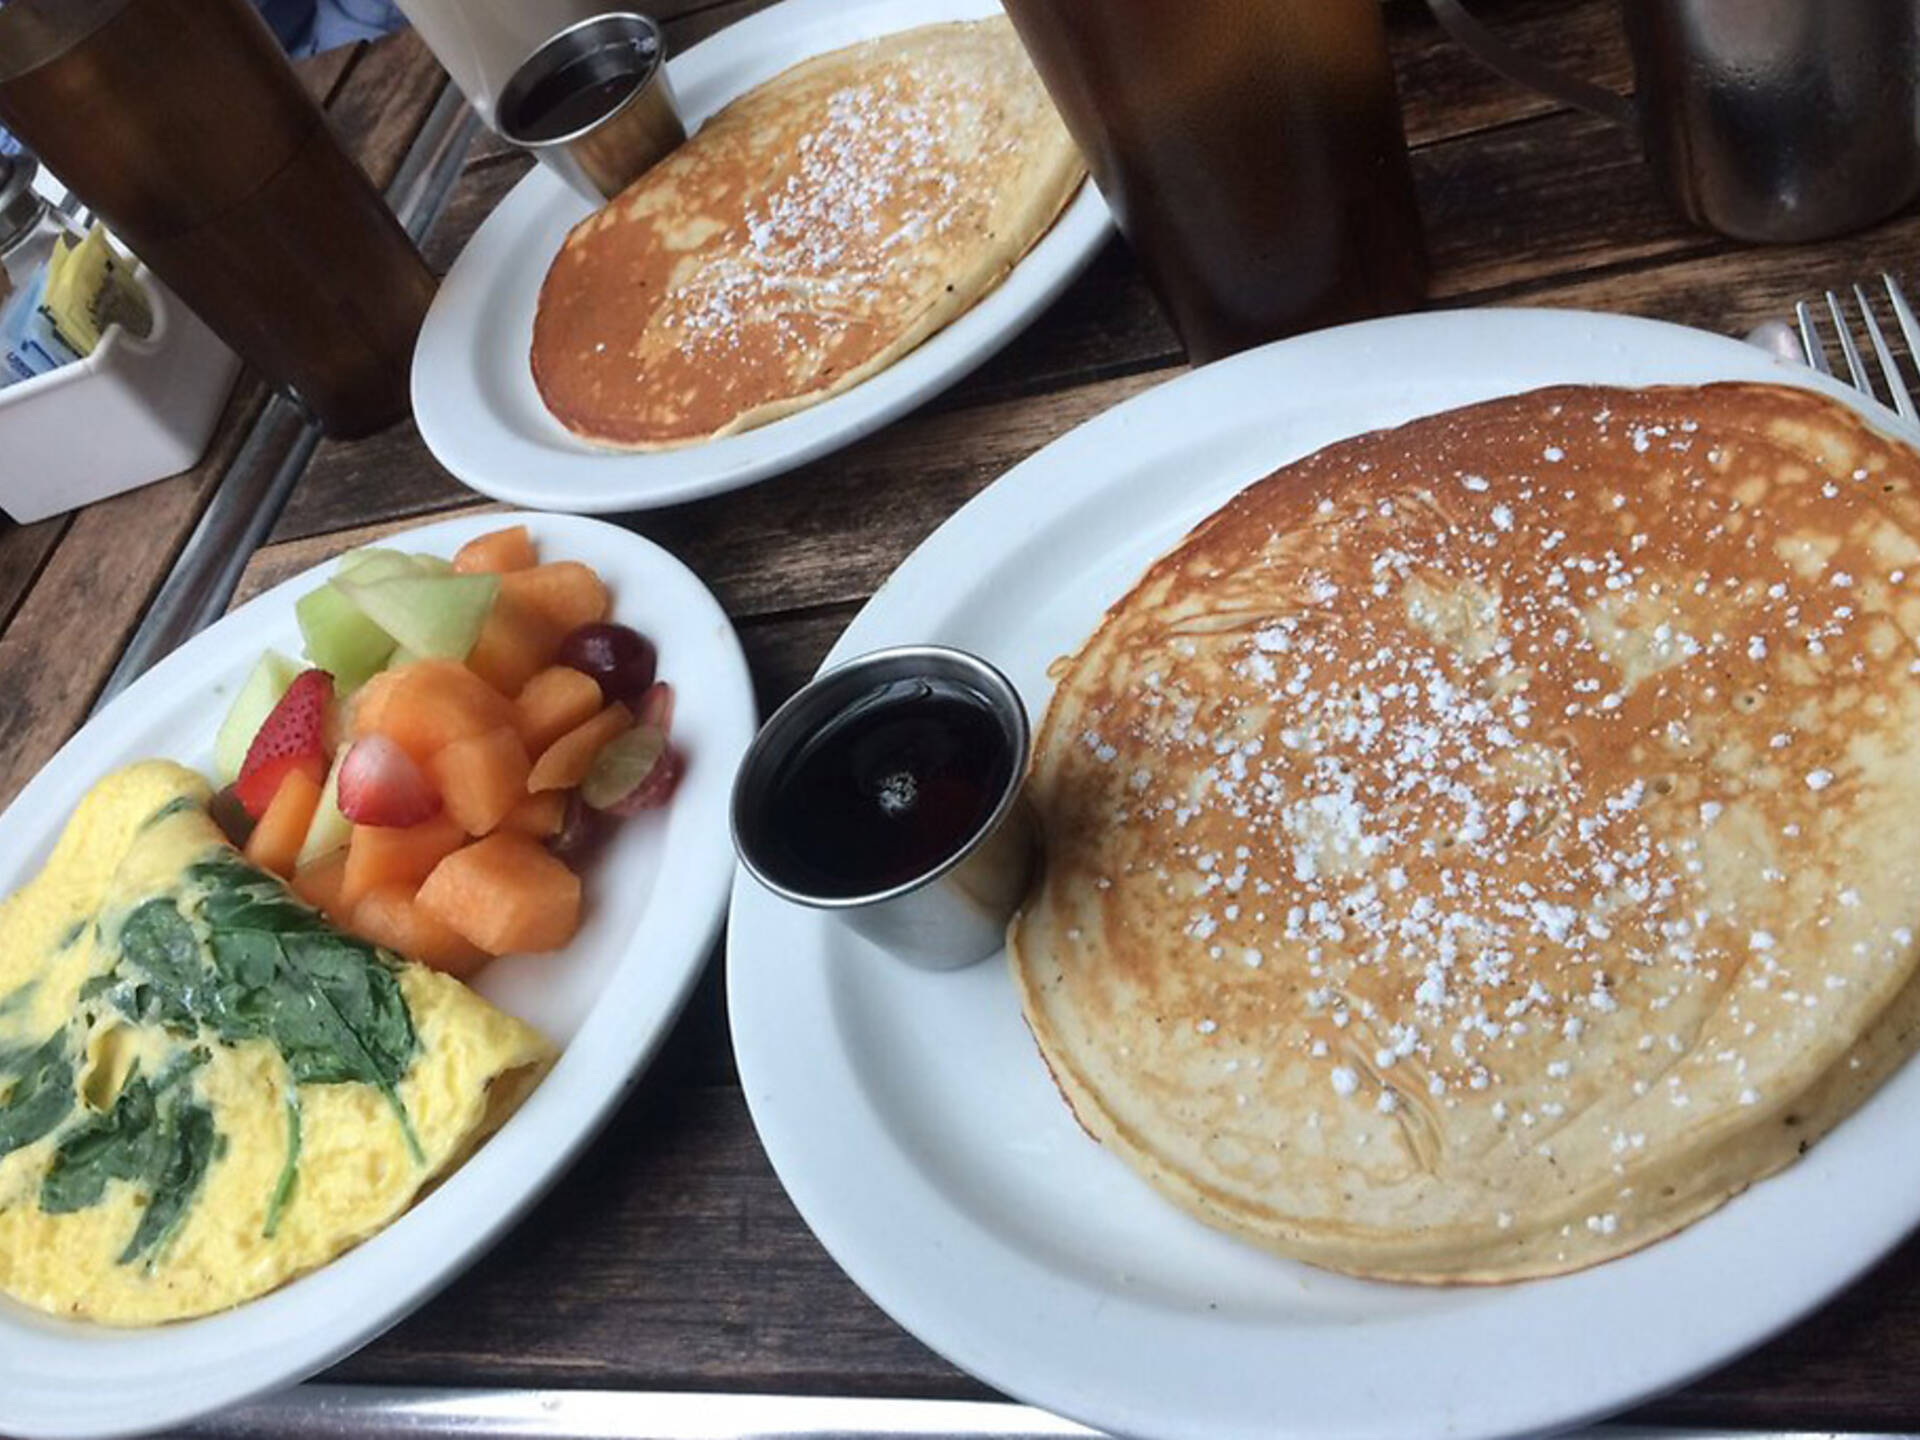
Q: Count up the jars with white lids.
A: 0